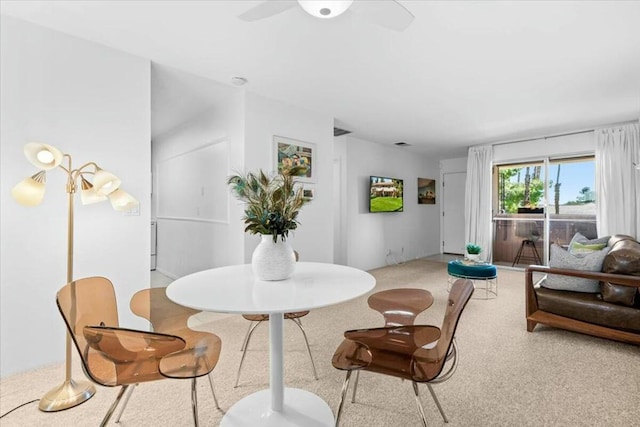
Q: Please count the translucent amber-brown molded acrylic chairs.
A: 3